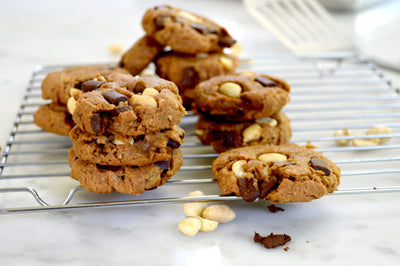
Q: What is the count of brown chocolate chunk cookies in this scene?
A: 11